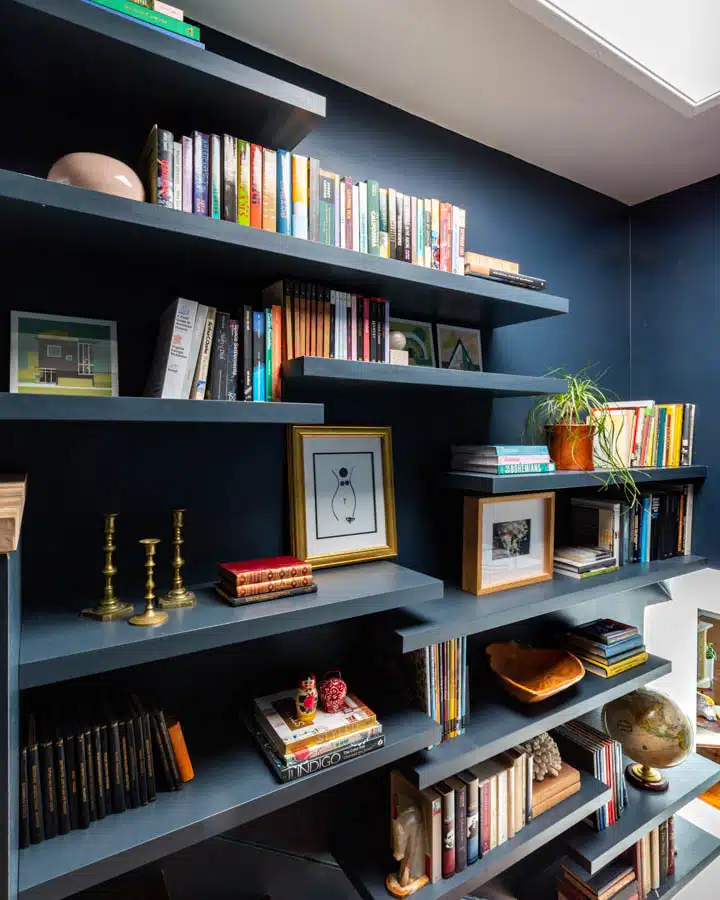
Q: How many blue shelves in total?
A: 12